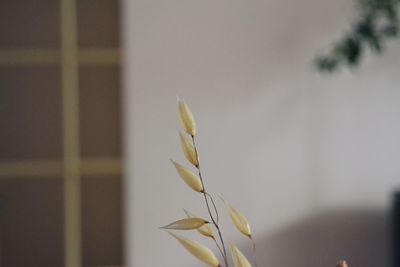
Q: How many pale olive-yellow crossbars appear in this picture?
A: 2